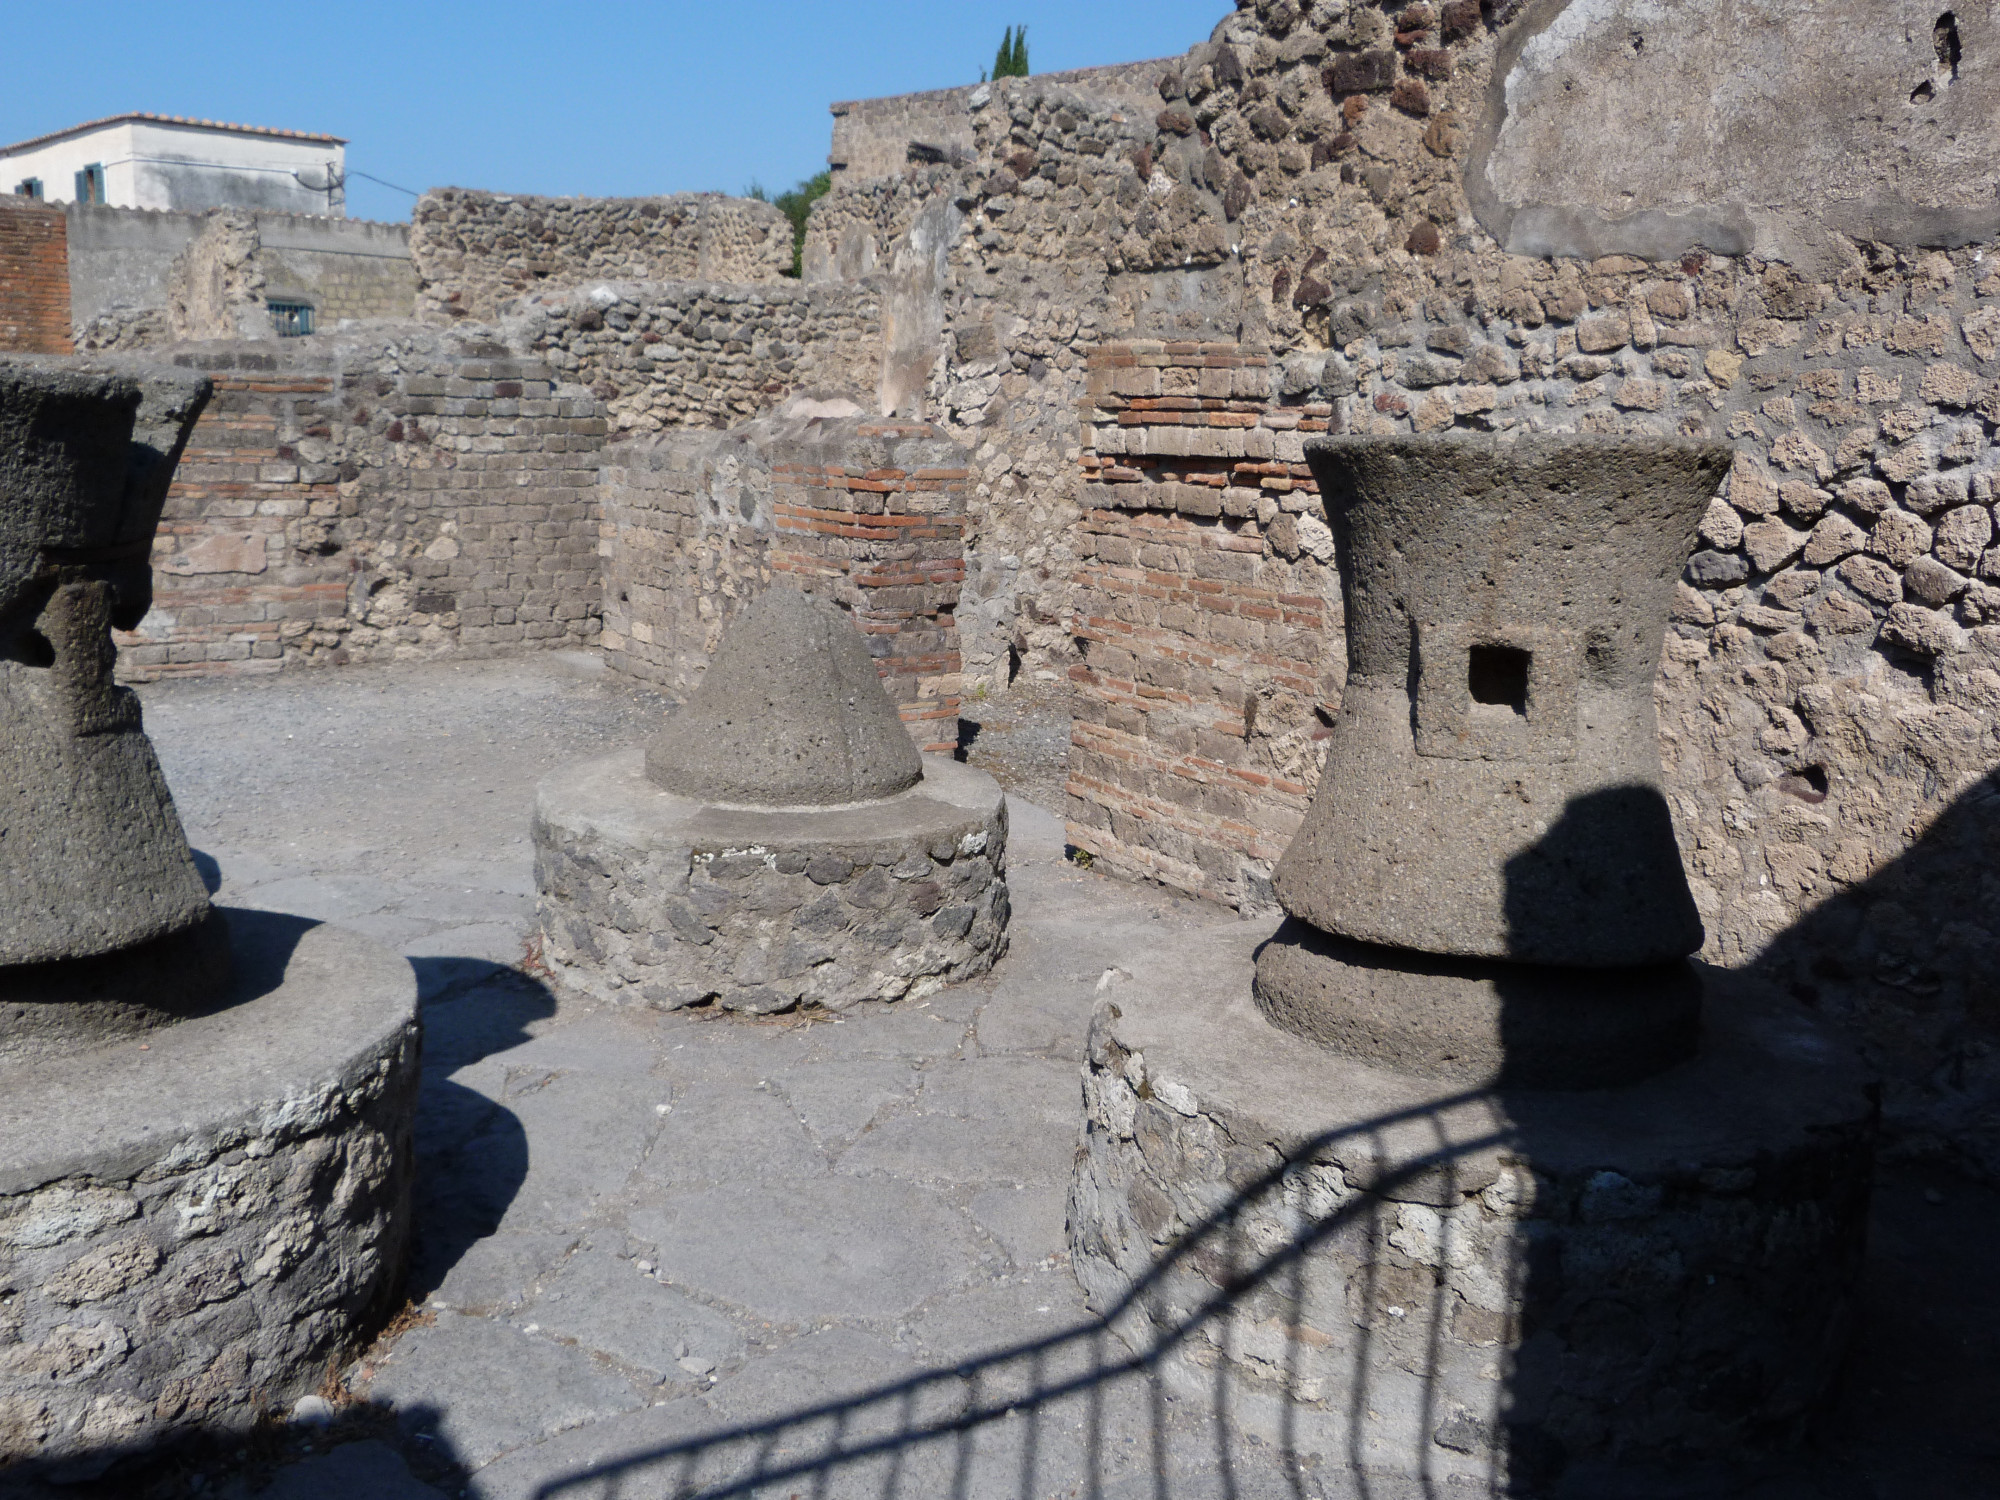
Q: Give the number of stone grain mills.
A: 3